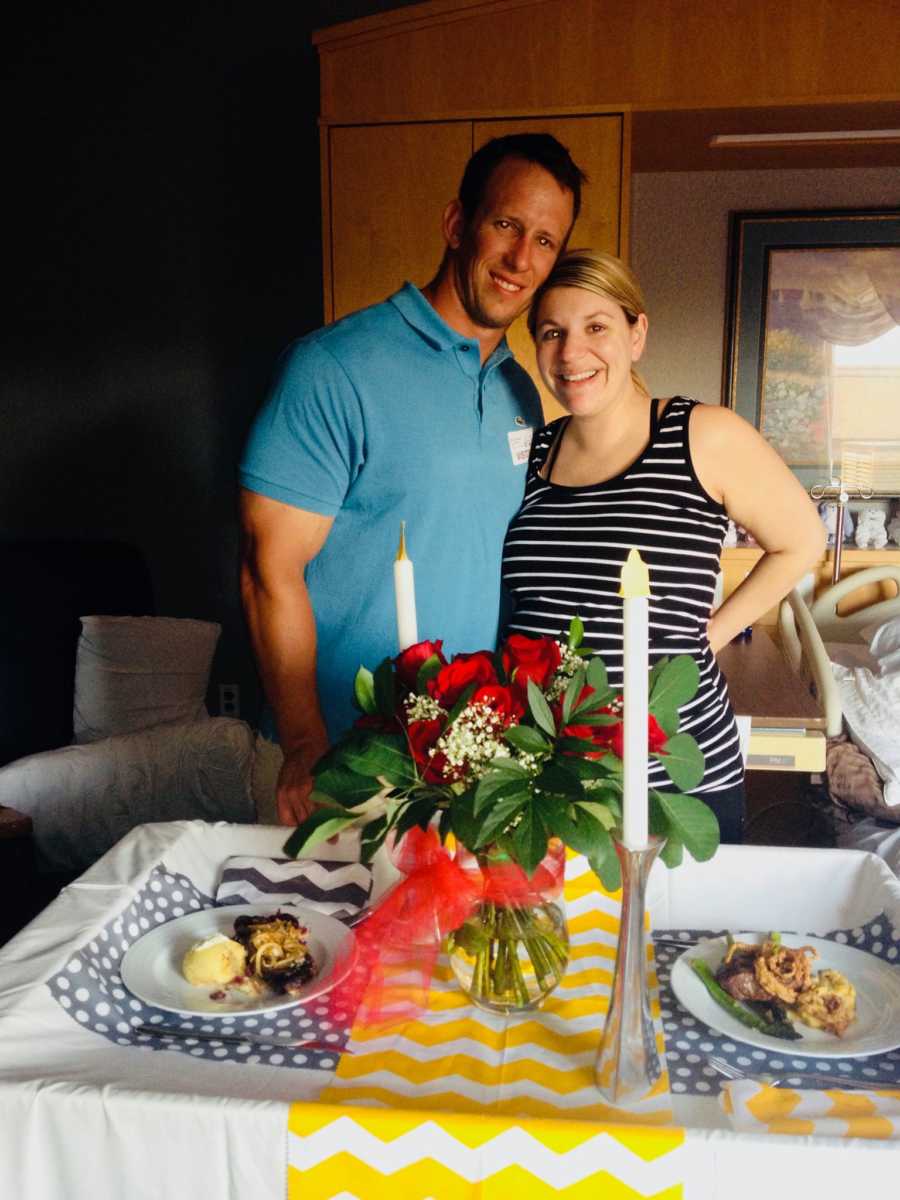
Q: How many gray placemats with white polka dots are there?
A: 2